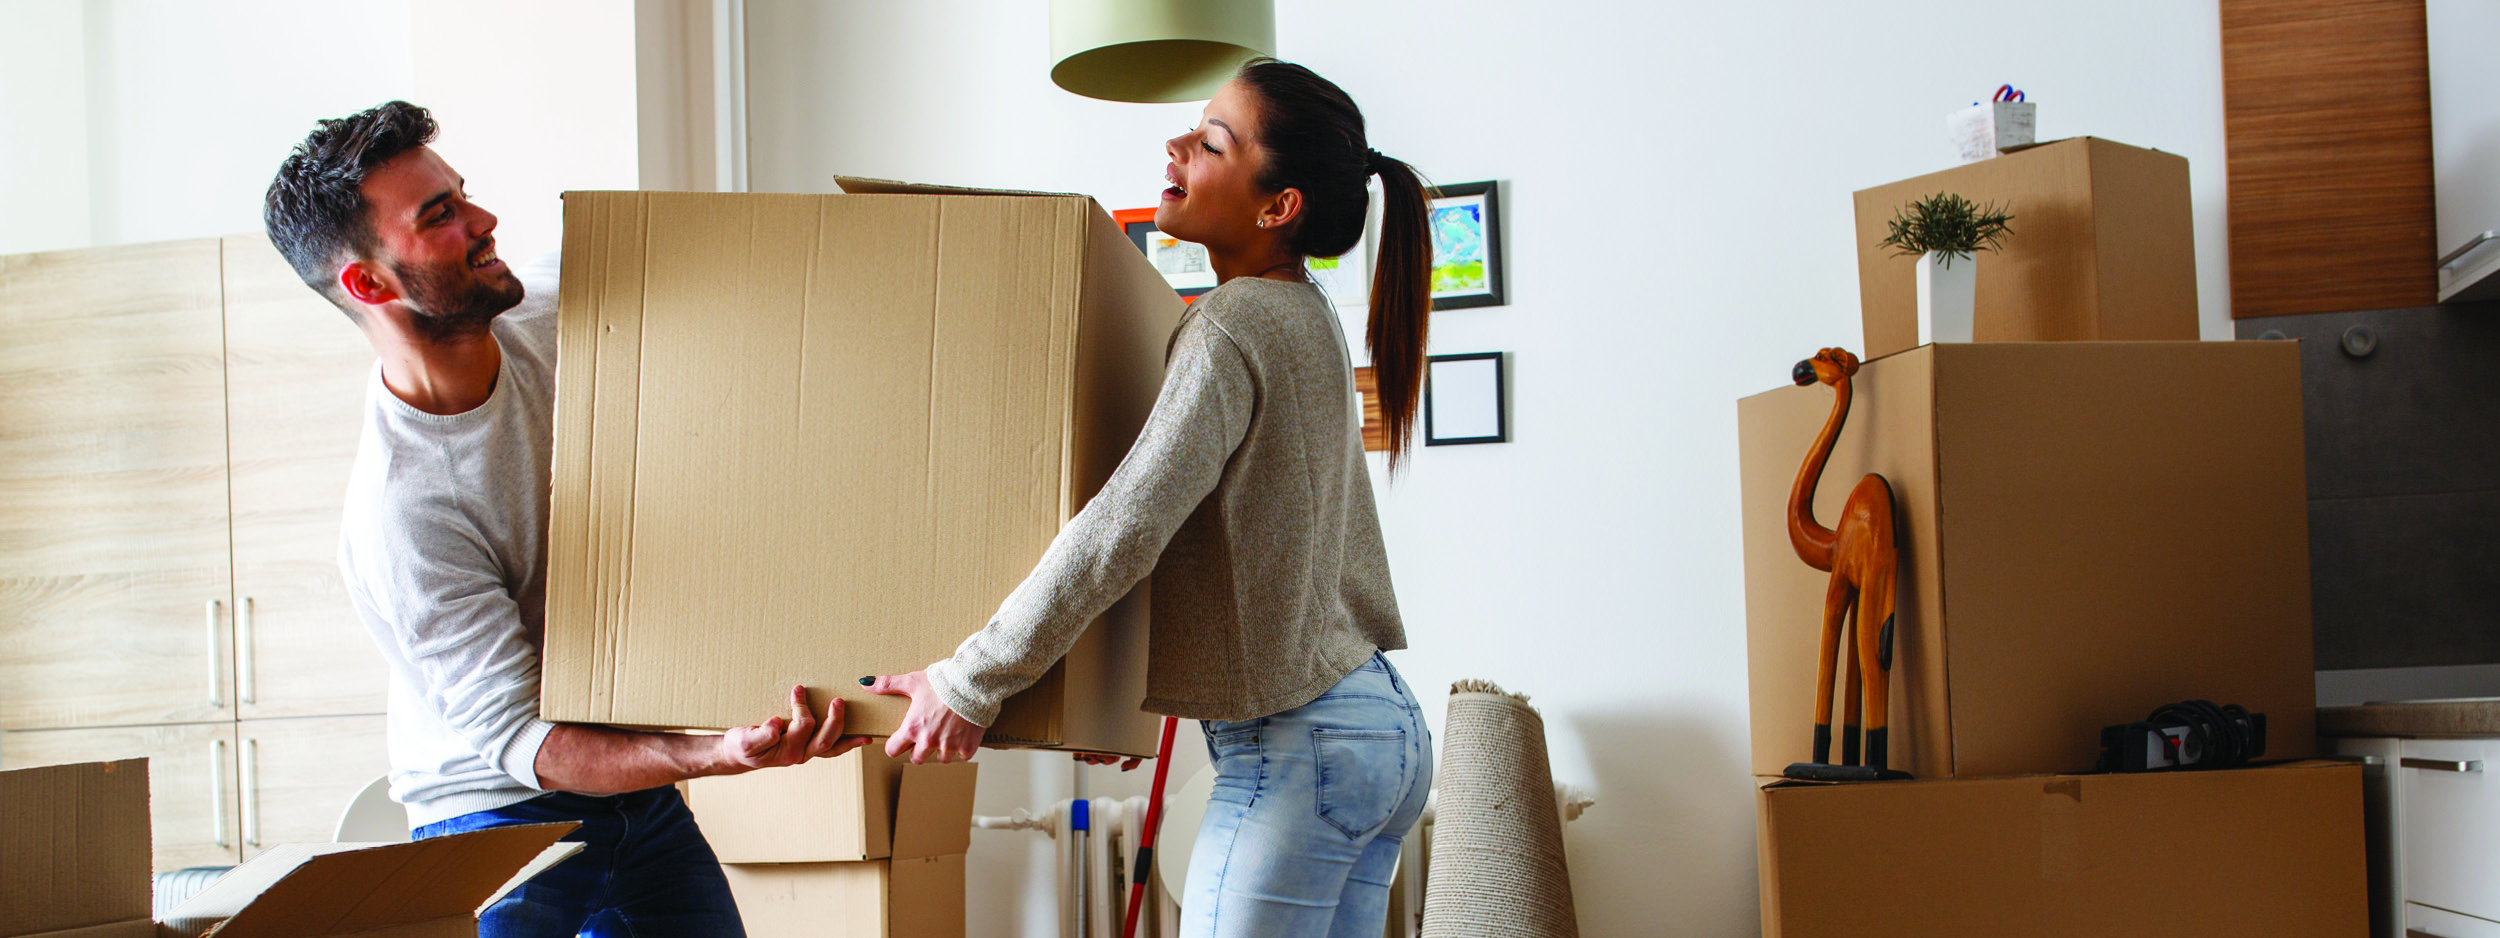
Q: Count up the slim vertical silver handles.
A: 4